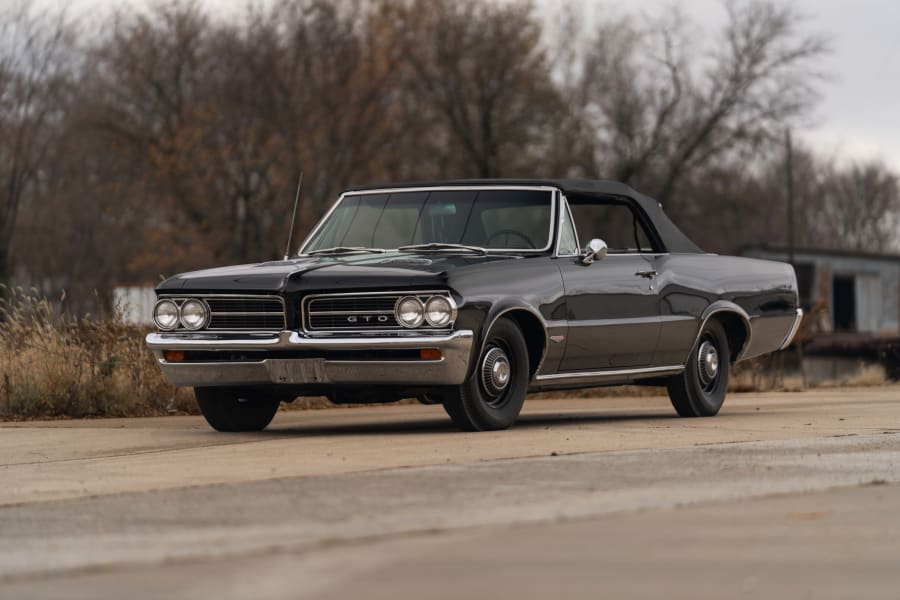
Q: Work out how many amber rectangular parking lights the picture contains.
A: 2